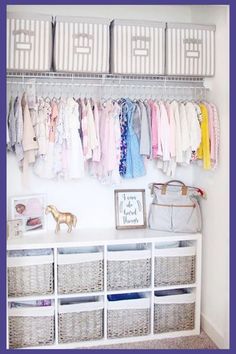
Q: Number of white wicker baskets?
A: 8